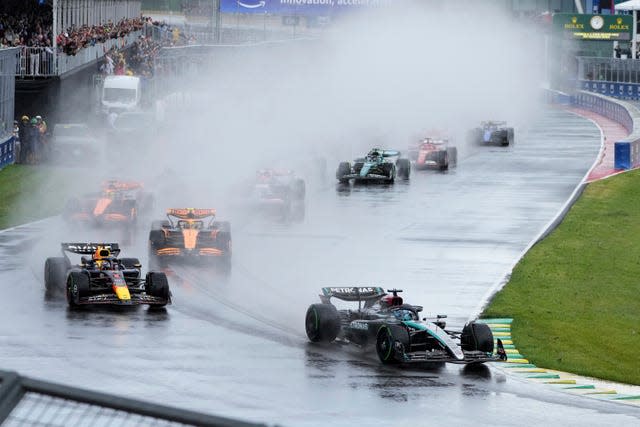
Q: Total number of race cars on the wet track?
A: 8